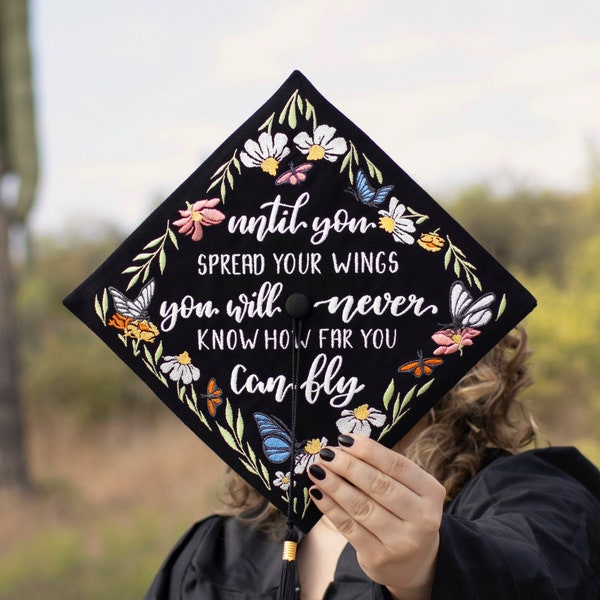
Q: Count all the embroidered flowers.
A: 12